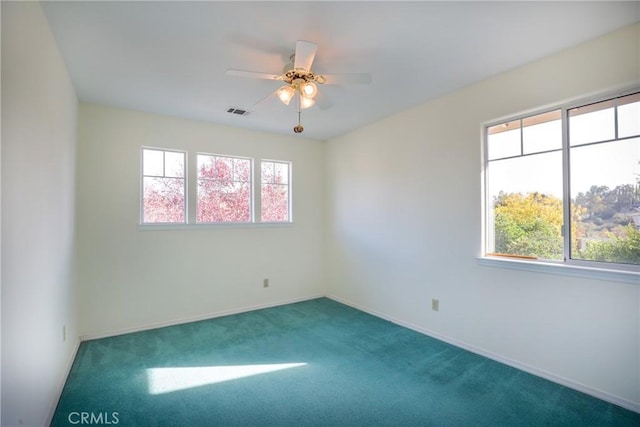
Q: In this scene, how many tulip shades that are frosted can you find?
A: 3